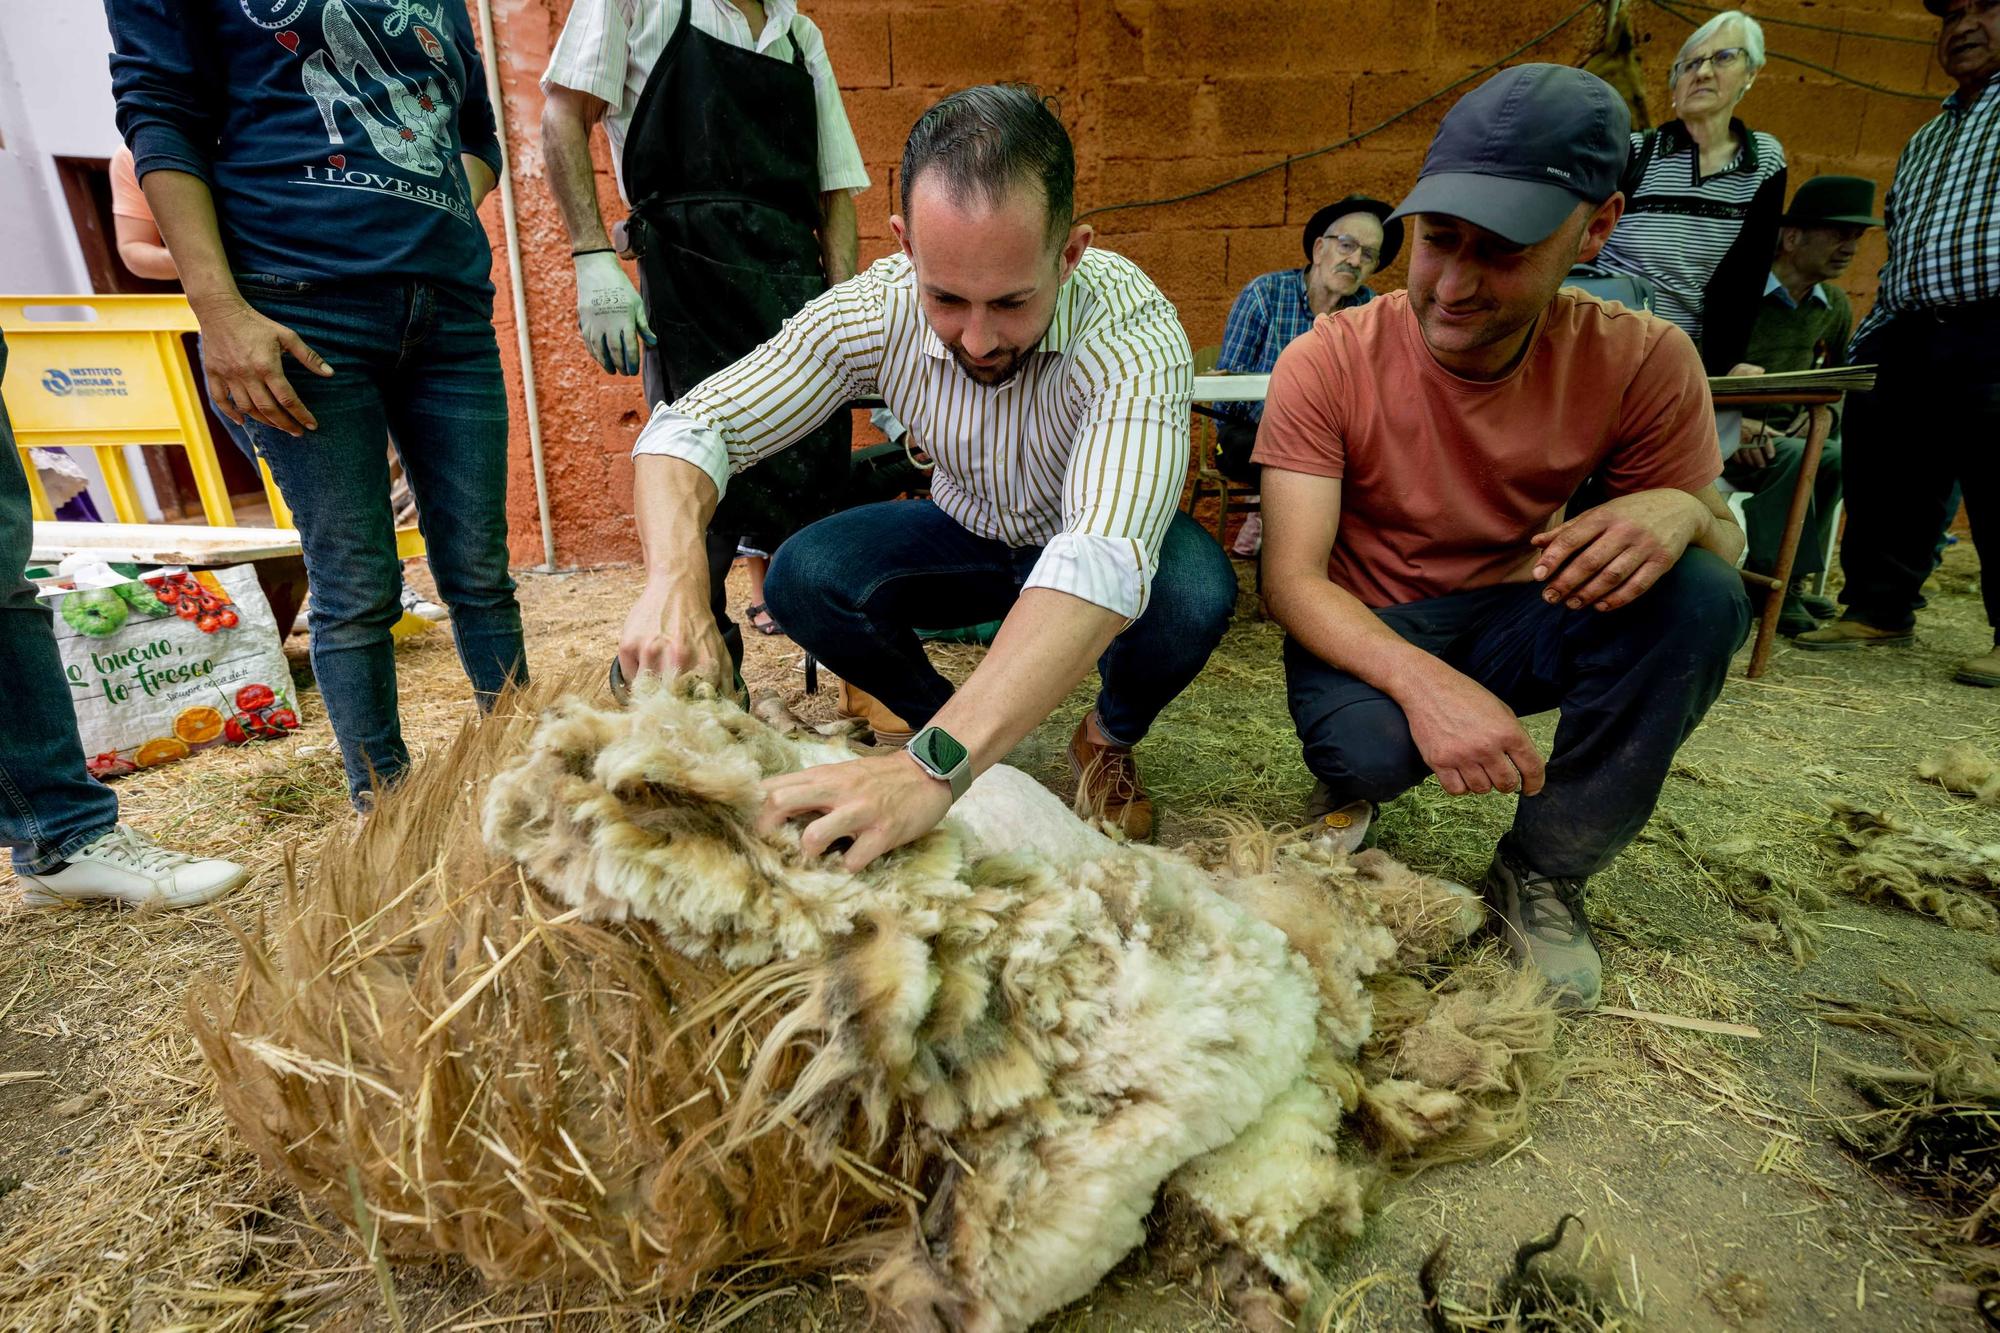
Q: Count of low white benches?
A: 1